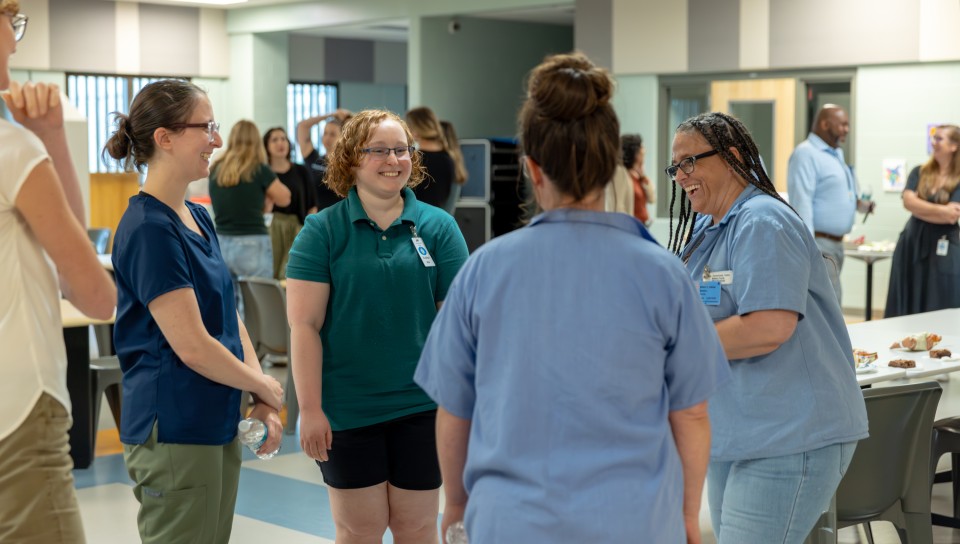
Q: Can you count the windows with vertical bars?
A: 2